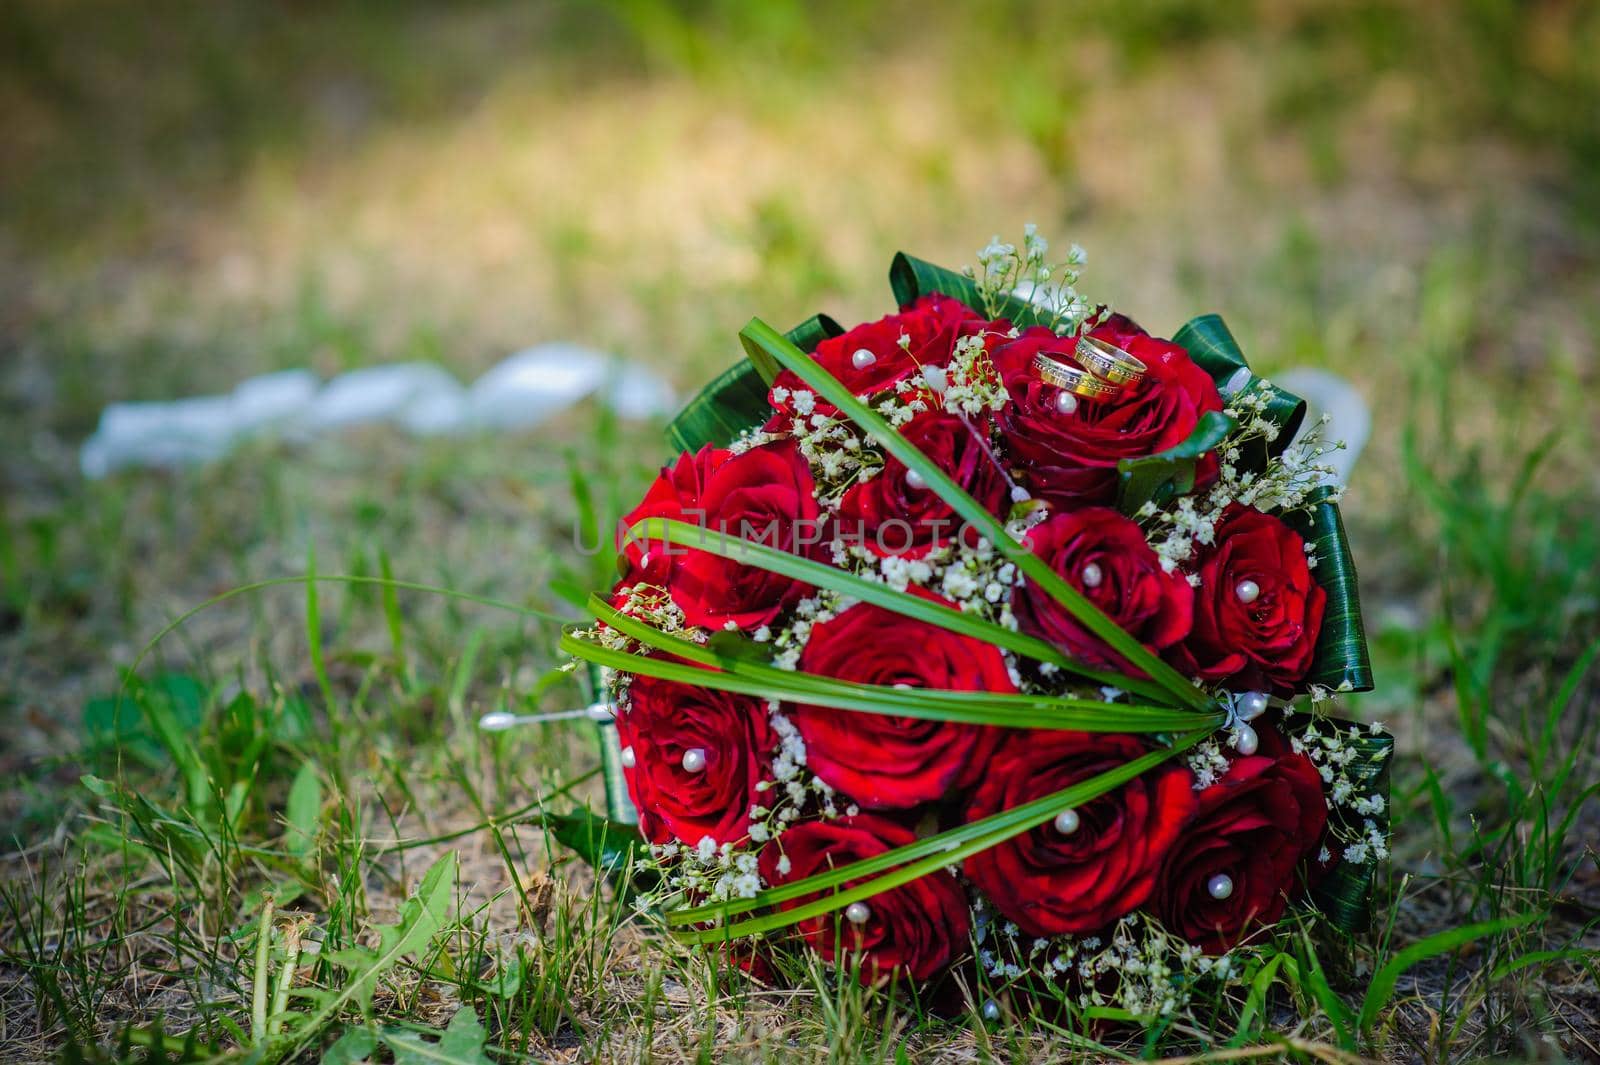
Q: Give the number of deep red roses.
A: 11